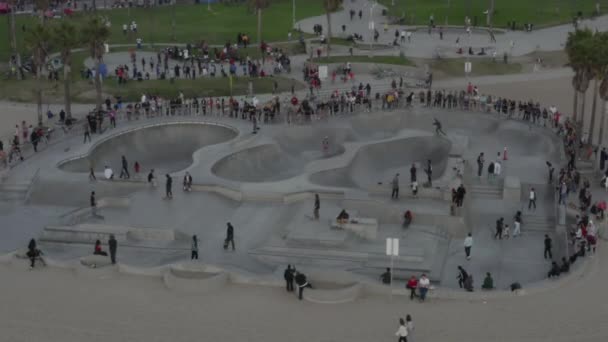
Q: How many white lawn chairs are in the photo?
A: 0